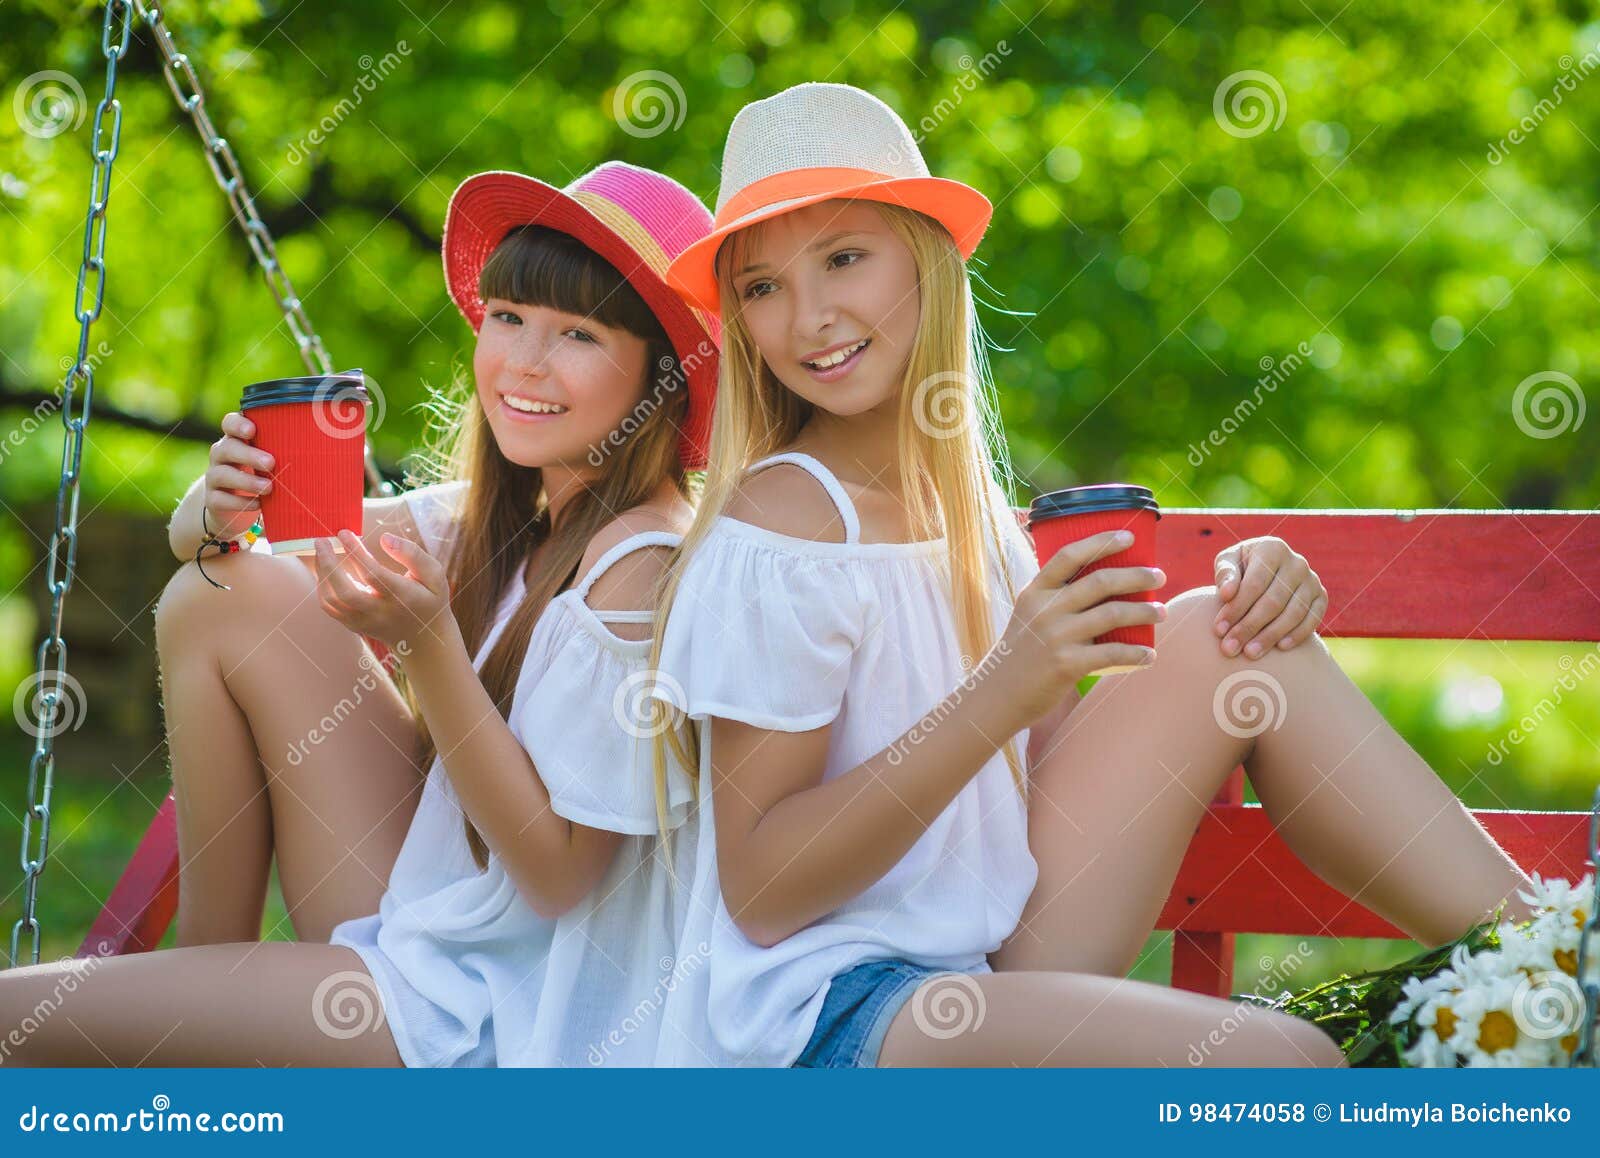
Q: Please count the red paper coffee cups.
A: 2